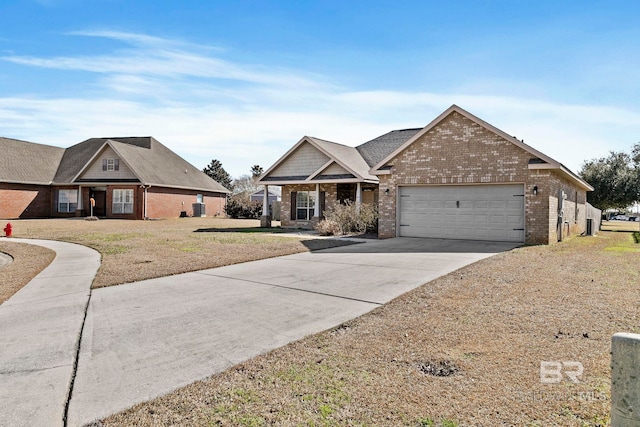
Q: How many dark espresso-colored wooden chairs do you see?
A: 0